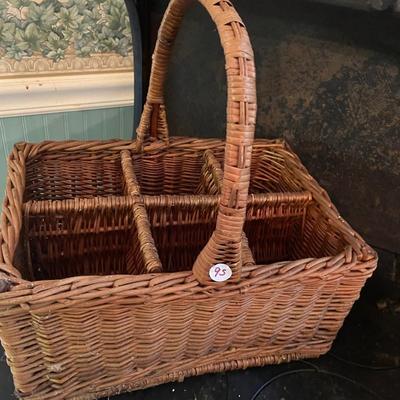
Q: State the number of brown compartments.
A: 6